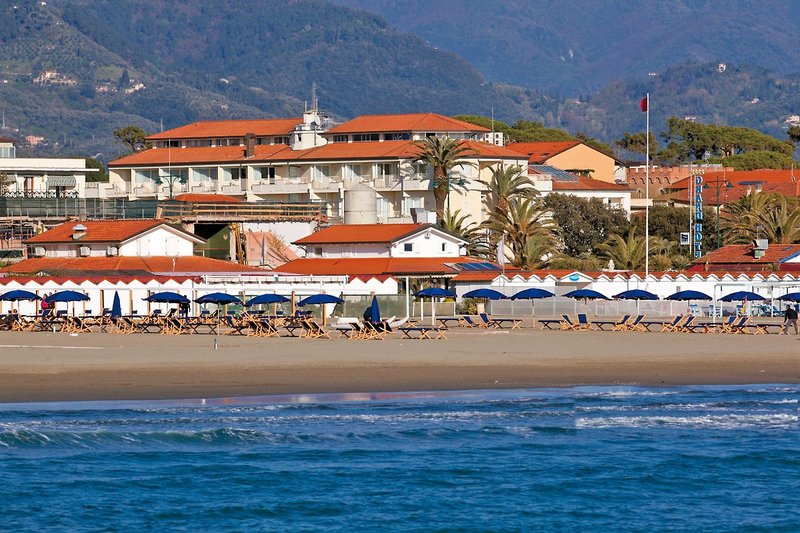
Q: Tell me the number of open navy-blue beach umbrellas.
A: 14